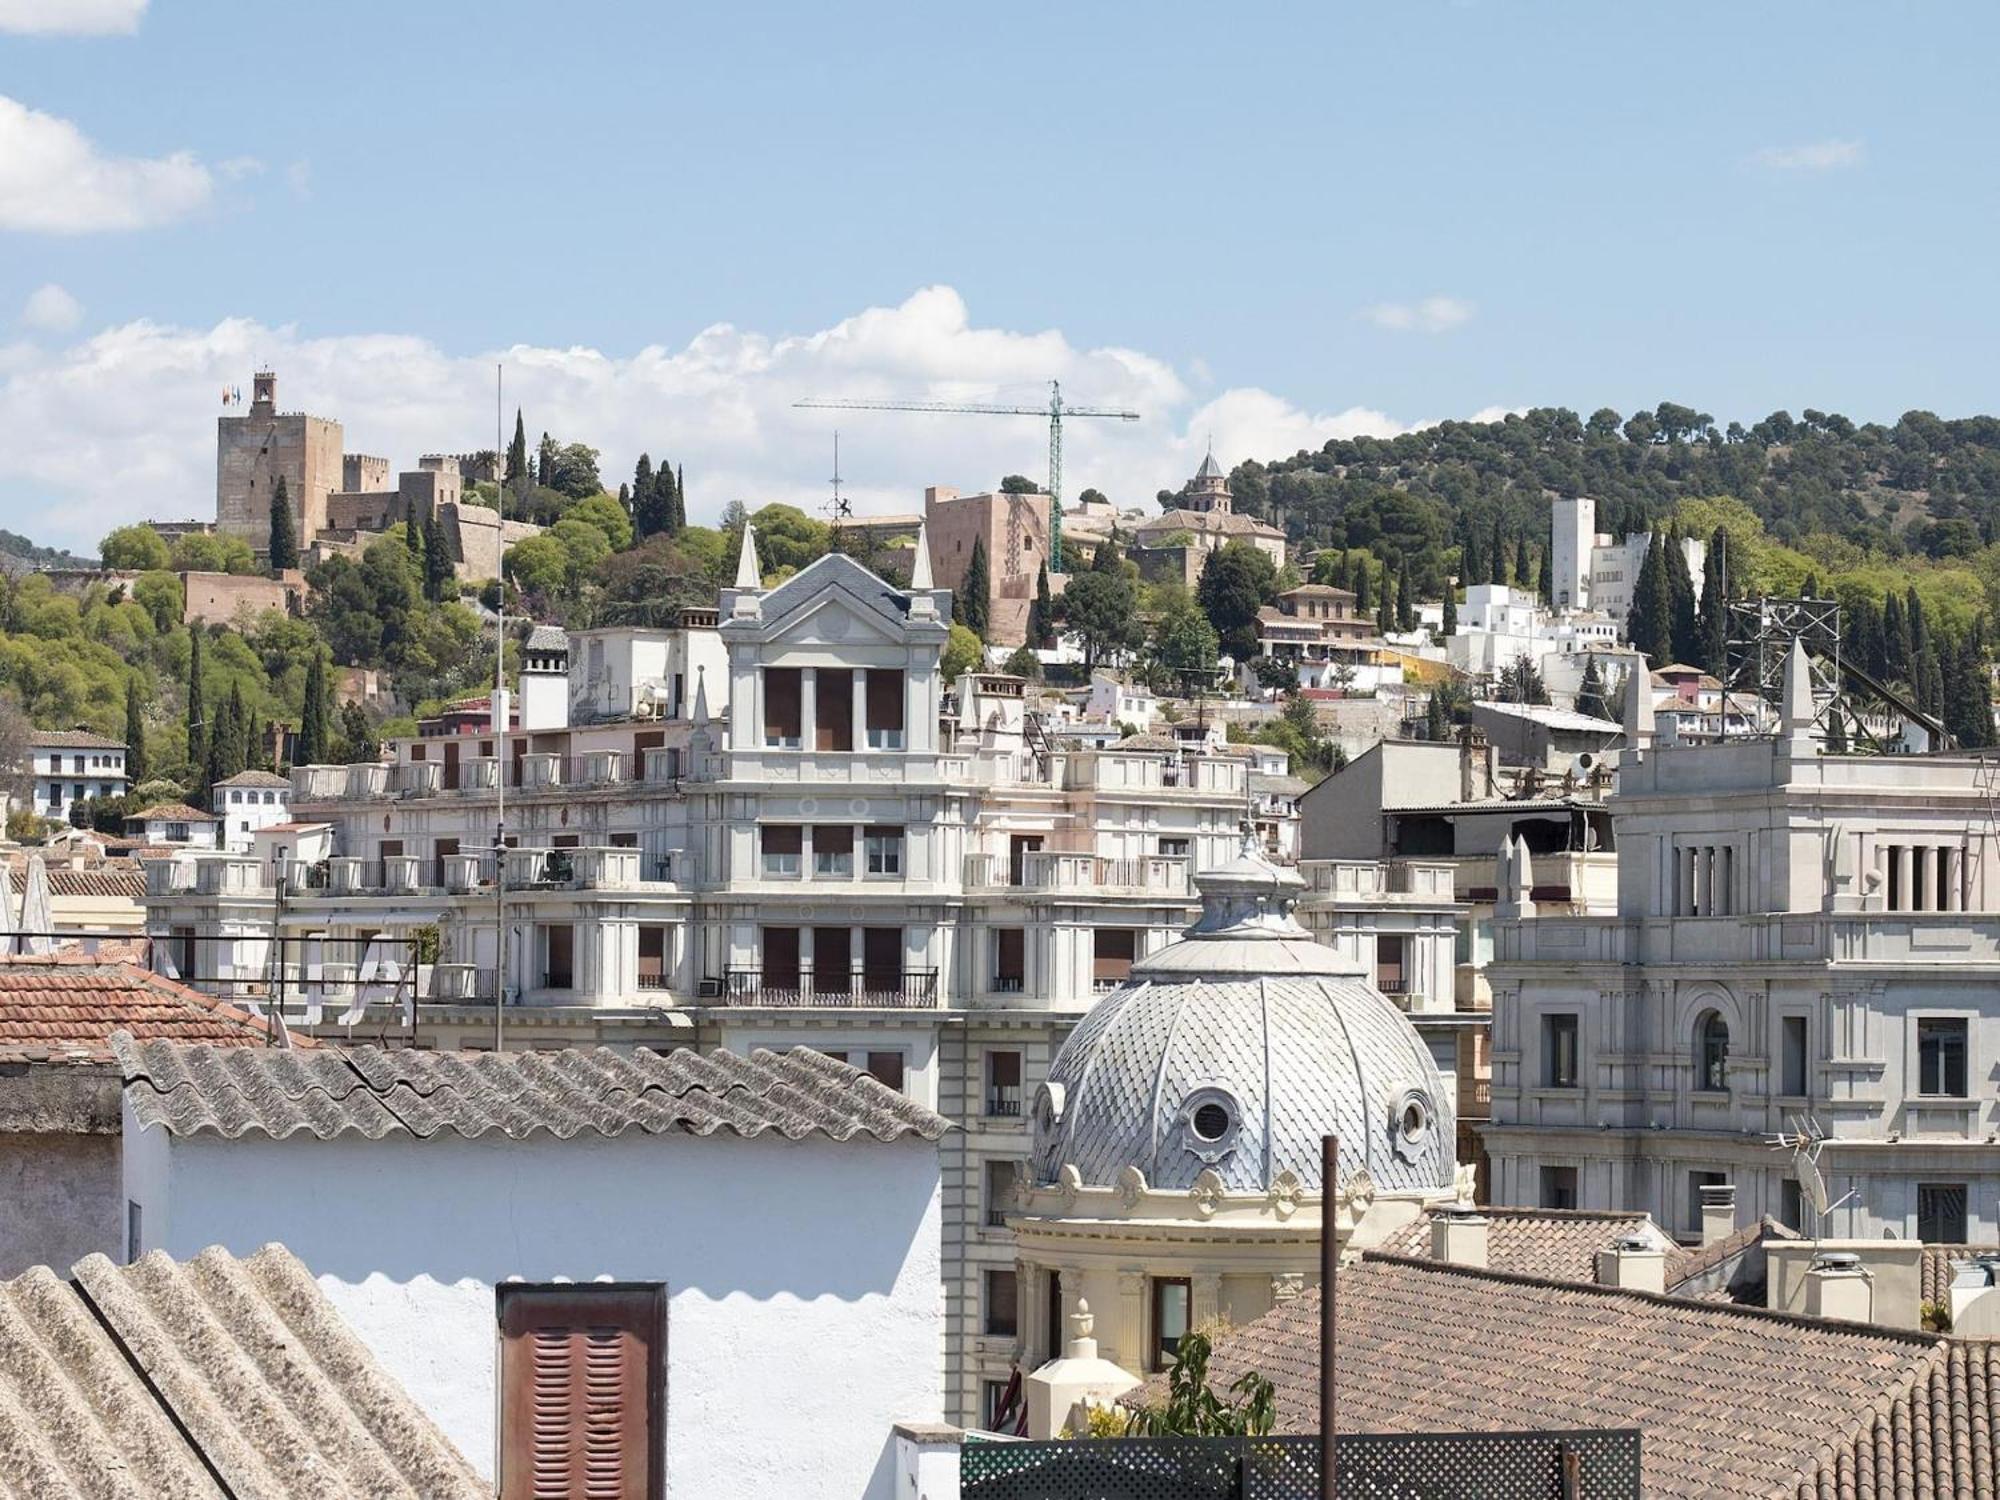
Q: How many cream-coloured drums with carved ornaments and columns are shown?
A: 1